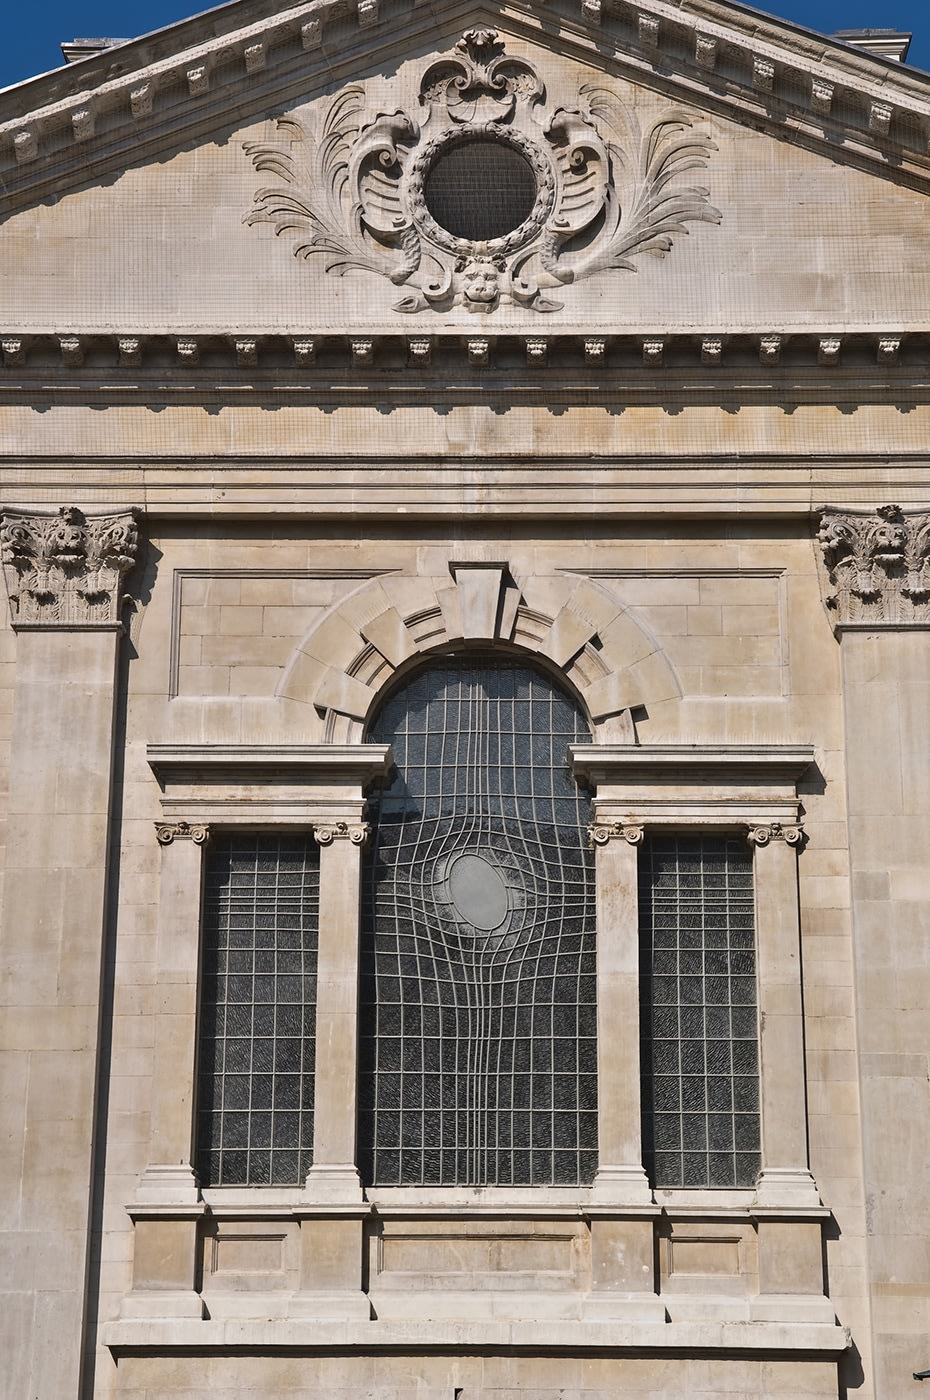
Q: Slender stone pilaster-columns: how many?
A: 4